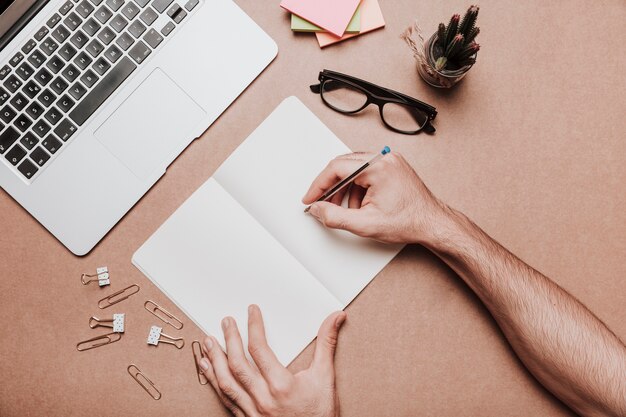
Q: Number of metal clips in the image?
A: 8